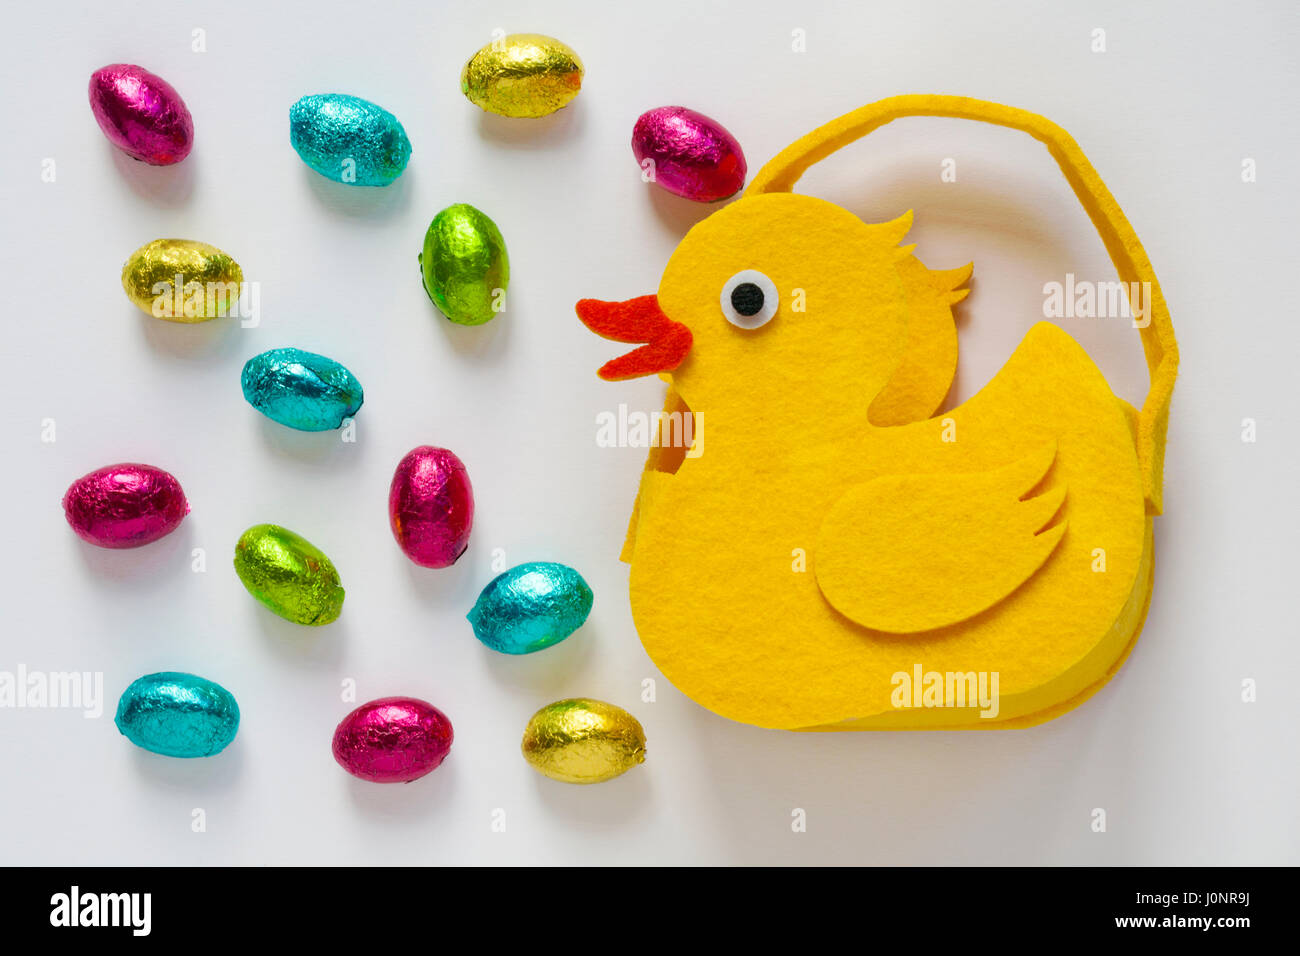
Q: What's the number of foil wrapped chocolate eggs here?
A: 14